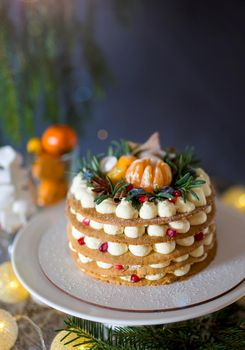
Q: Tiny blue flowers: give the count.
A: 3